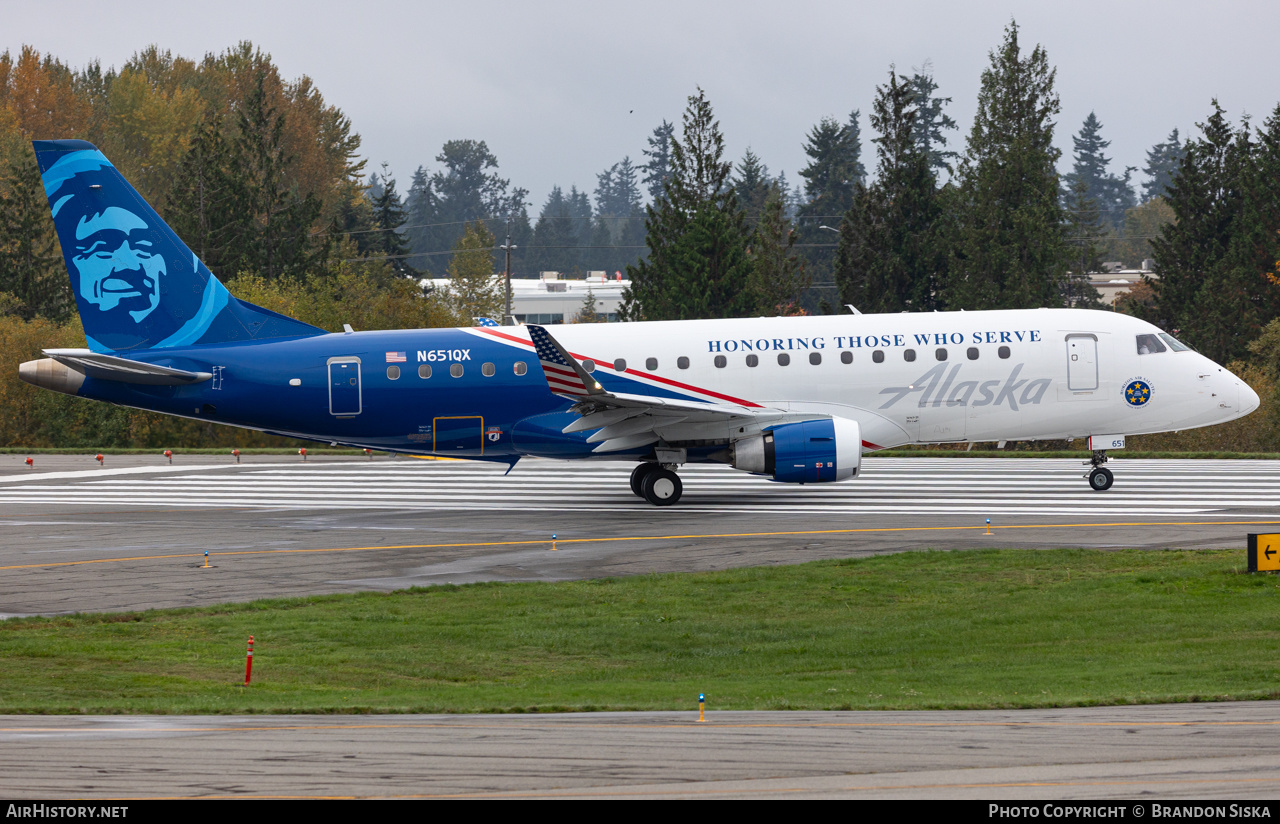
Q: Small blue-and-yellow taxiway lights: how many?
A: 4